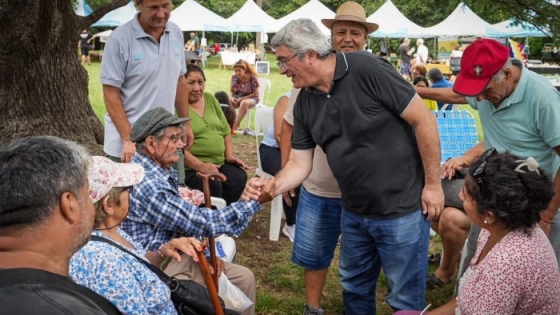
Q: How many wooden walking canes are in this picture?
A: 2